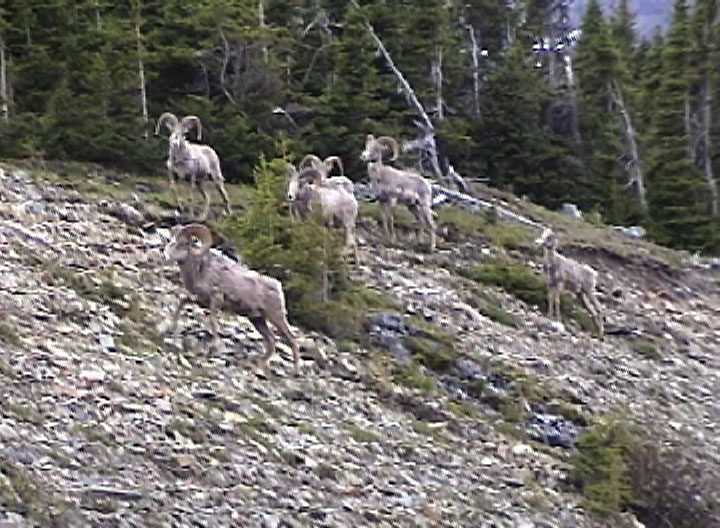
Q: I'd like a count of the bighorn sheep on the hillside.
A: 6